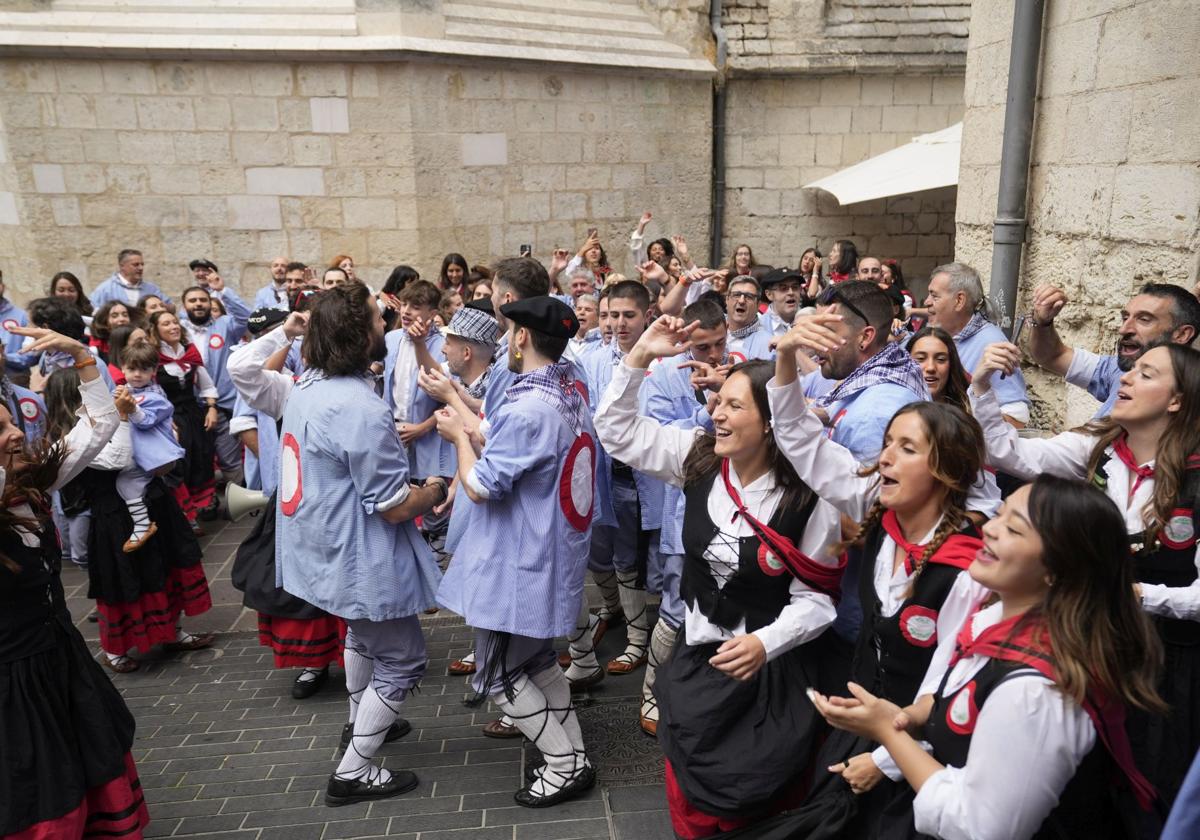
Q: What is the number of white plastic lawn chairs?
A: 0